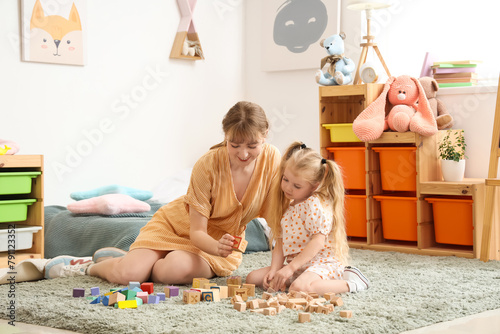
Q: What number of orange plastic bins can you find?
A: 5